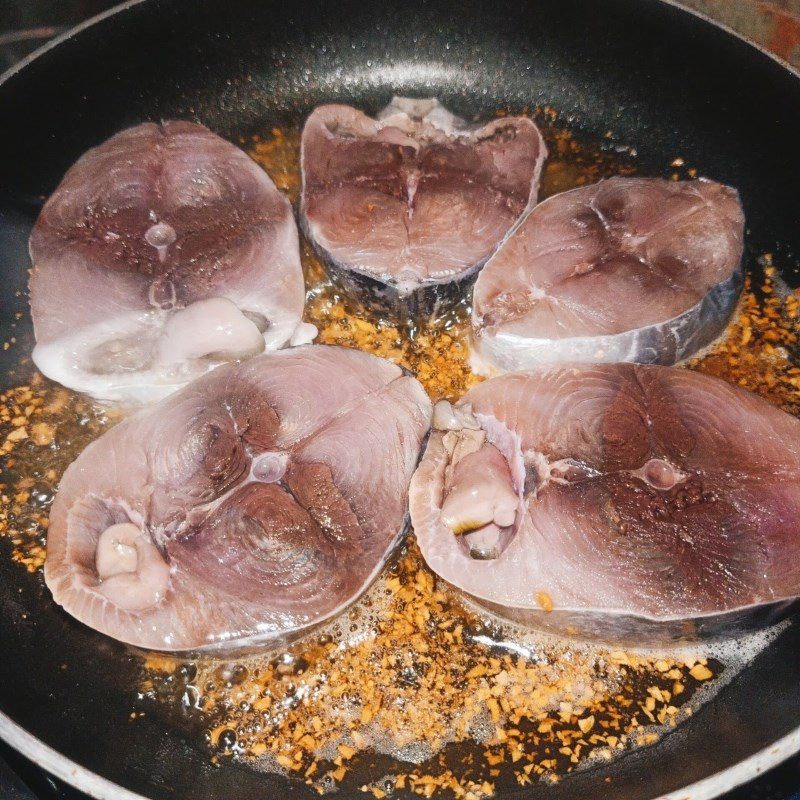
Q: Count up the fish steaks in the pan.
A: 5